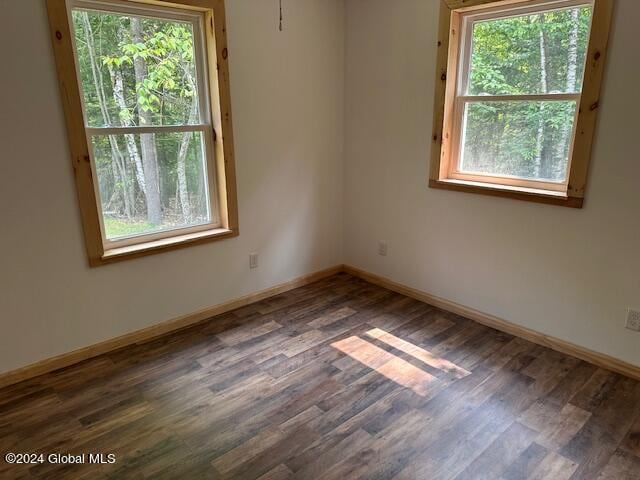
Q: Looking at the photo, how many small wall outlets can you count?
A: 3